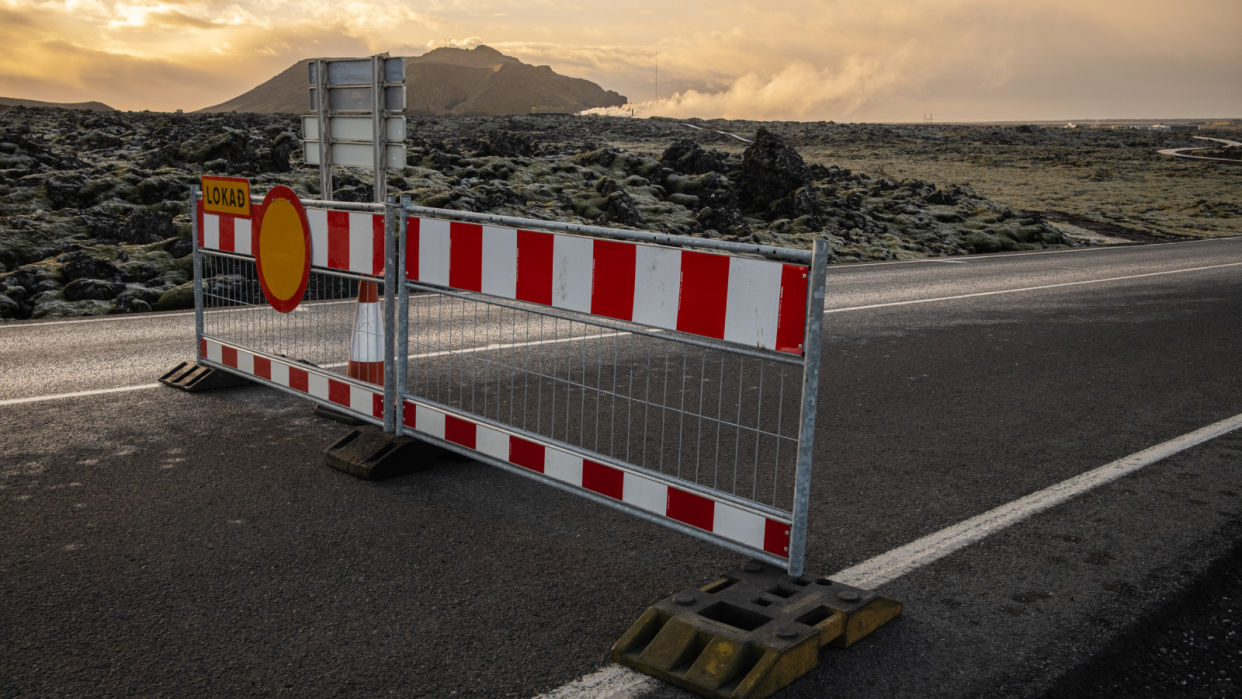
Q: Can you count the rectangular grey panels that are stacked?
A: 4